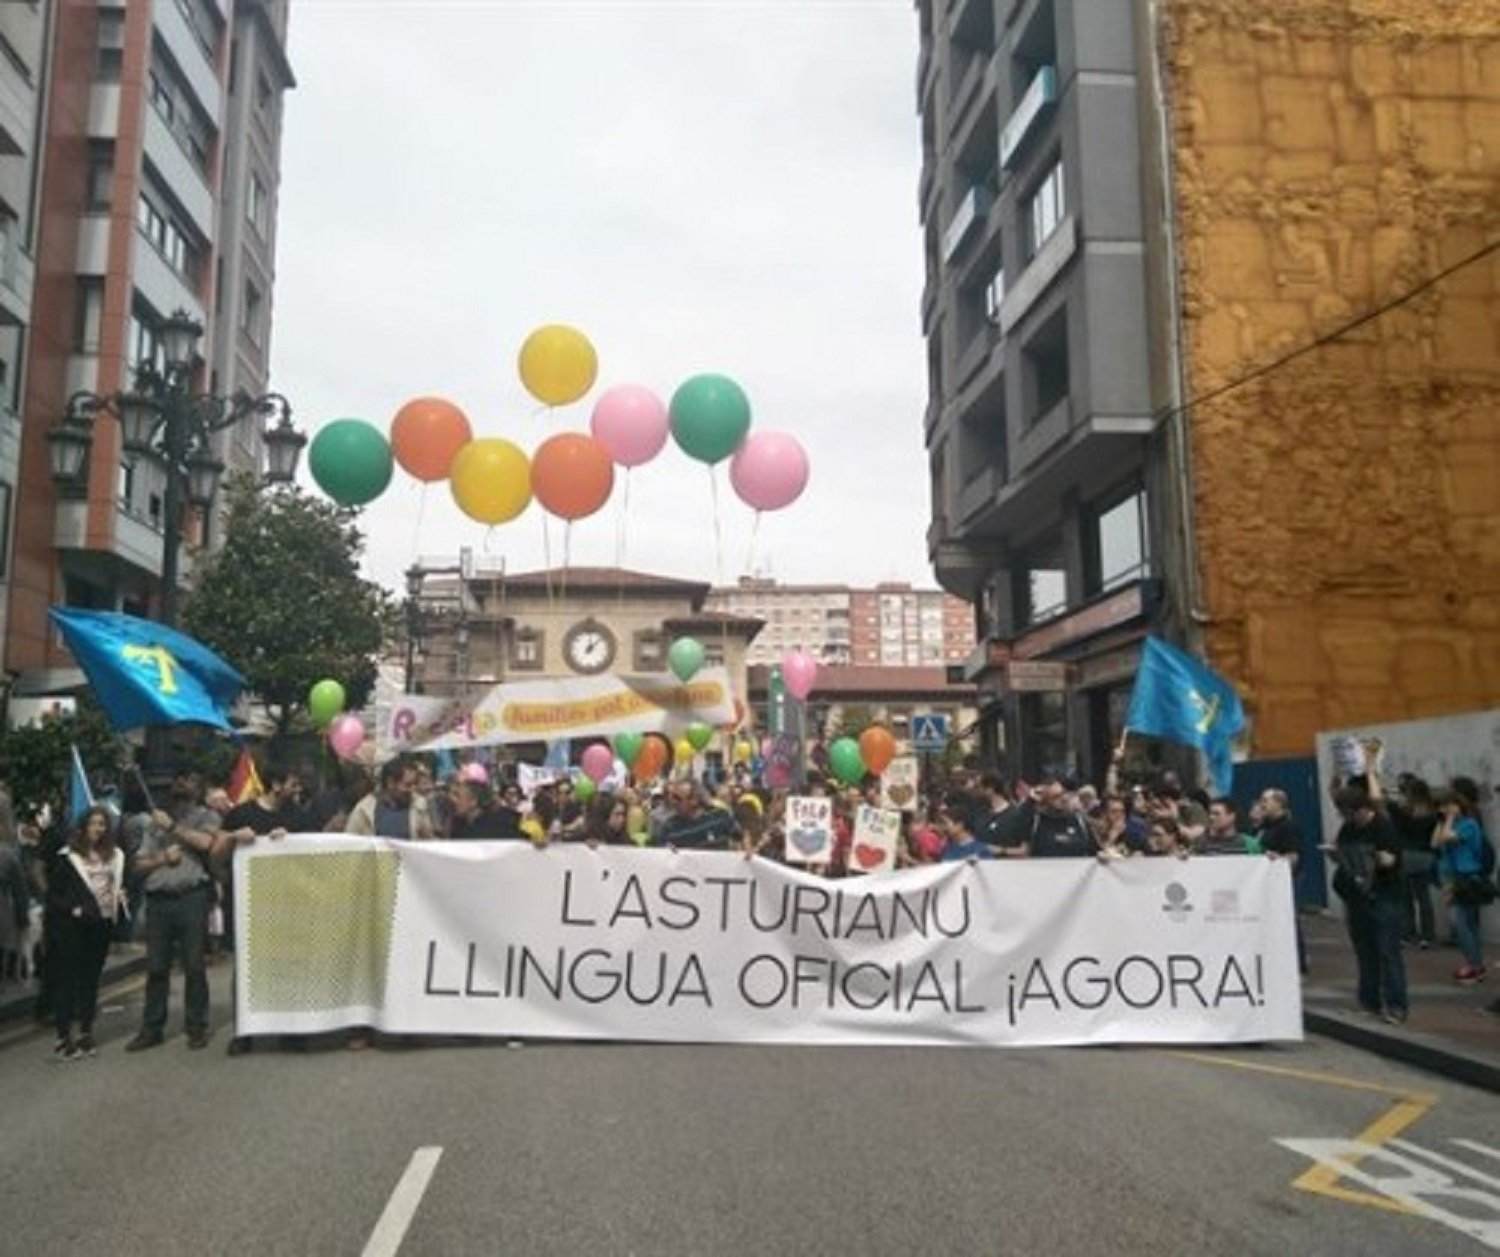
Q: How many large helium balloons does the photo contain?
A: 8